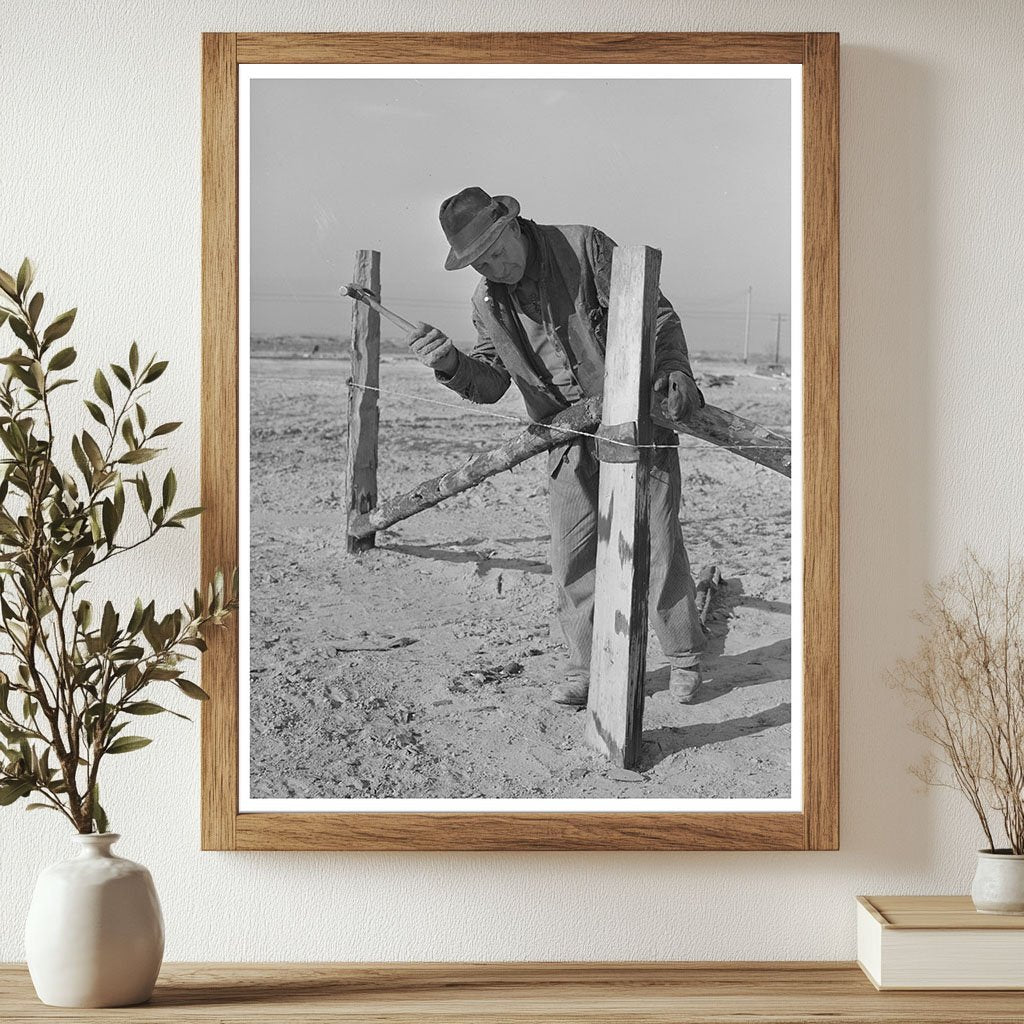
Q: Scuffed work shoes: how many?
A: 2